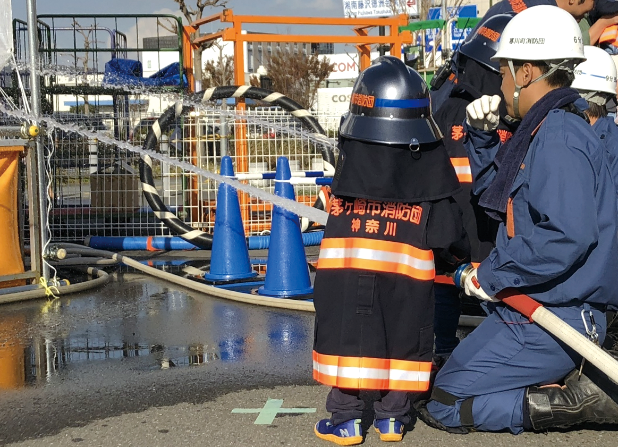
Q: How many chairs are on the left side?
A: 0